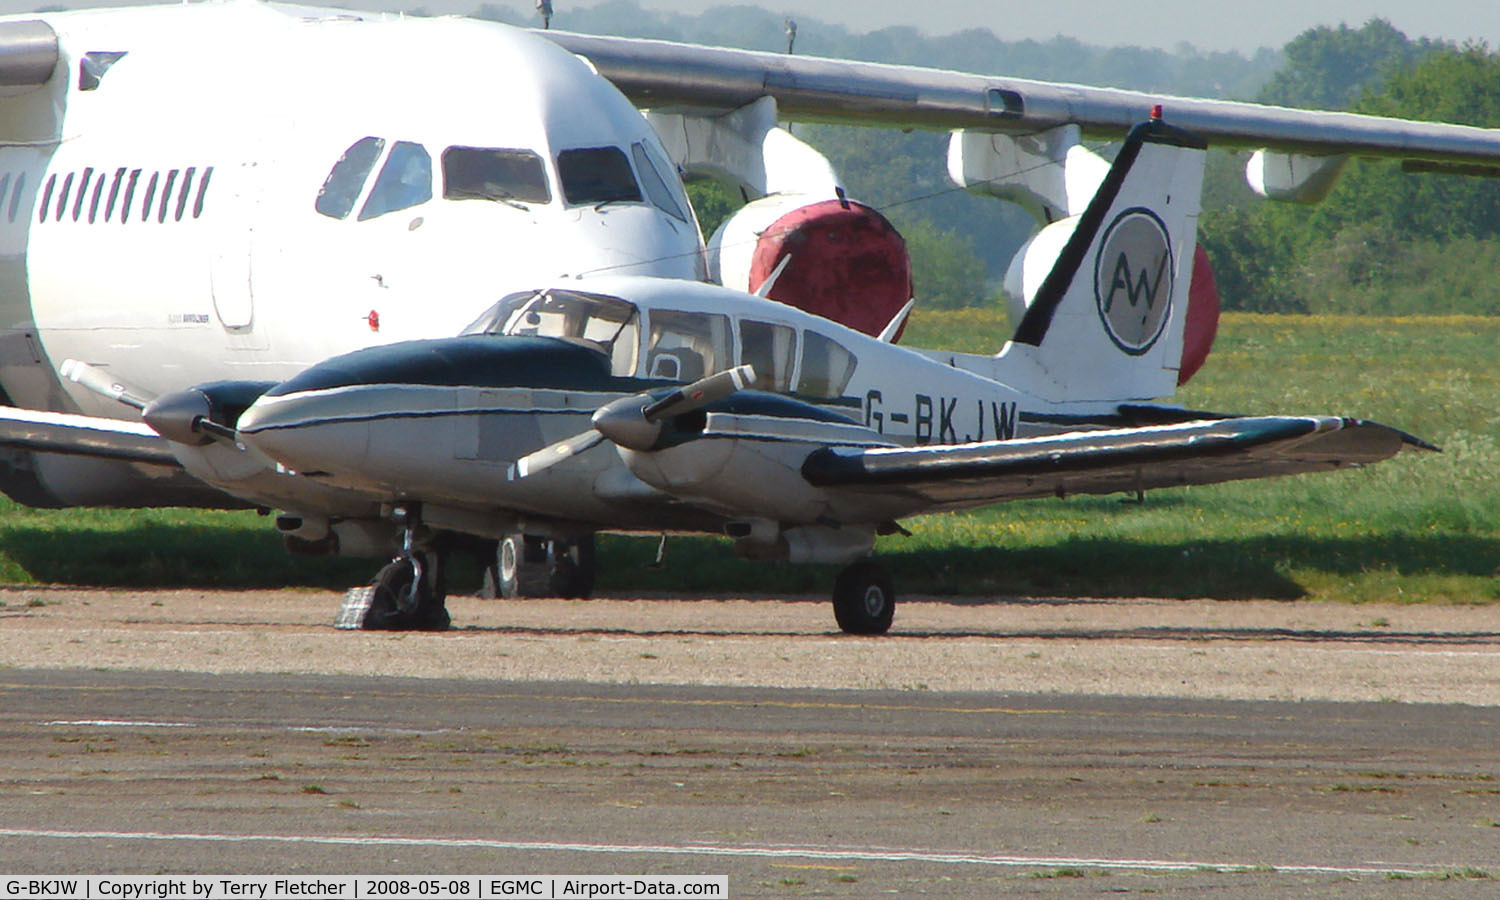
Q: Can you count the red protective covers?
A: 2